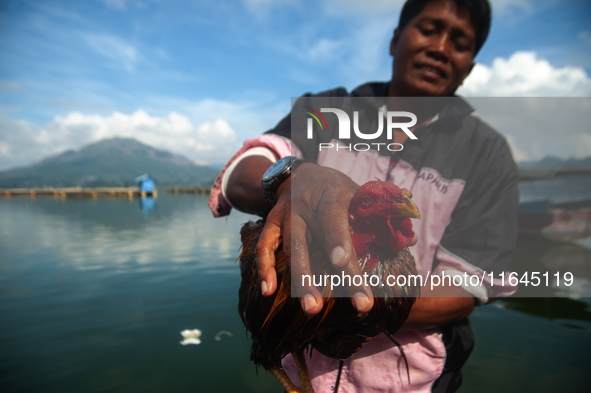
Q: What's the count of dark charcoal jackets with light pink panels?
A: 1